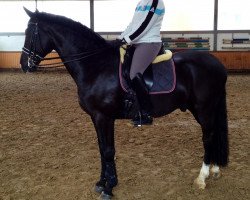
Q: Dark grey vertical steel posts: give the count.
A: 2